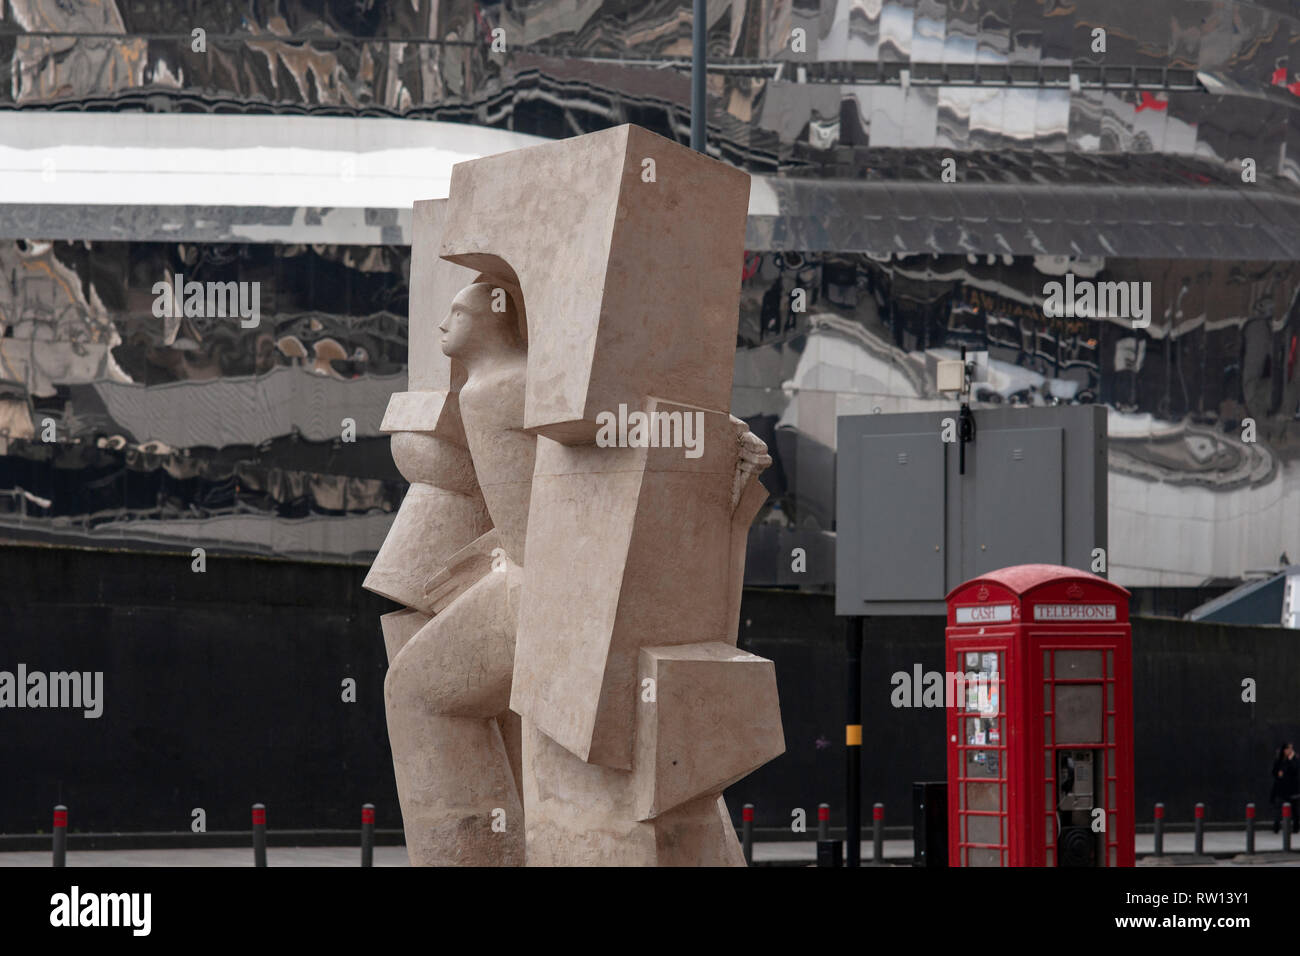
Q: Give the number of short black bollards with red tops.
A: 10